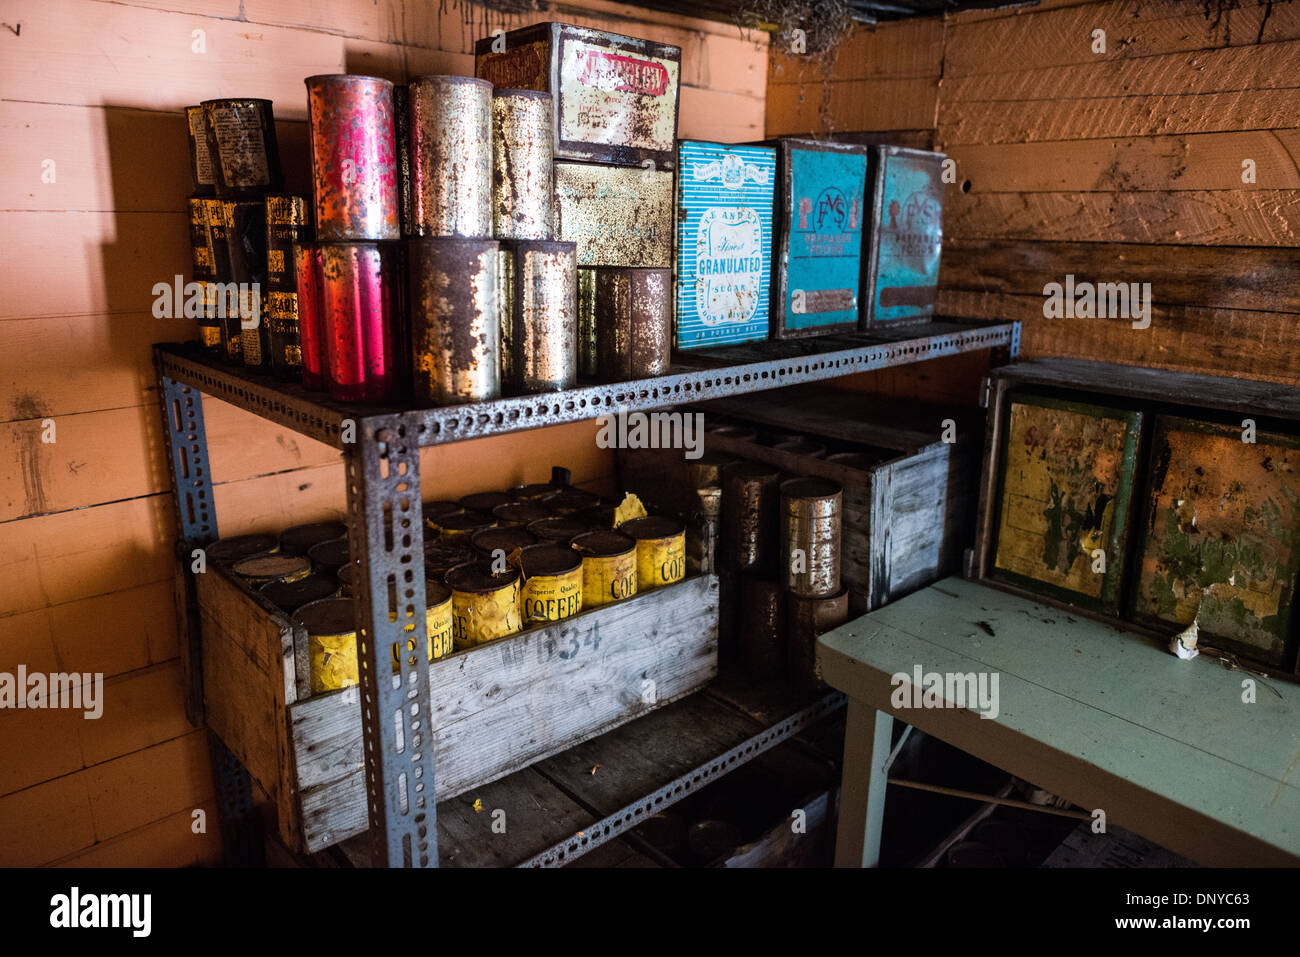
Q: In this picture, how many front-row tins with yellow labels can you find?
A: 6